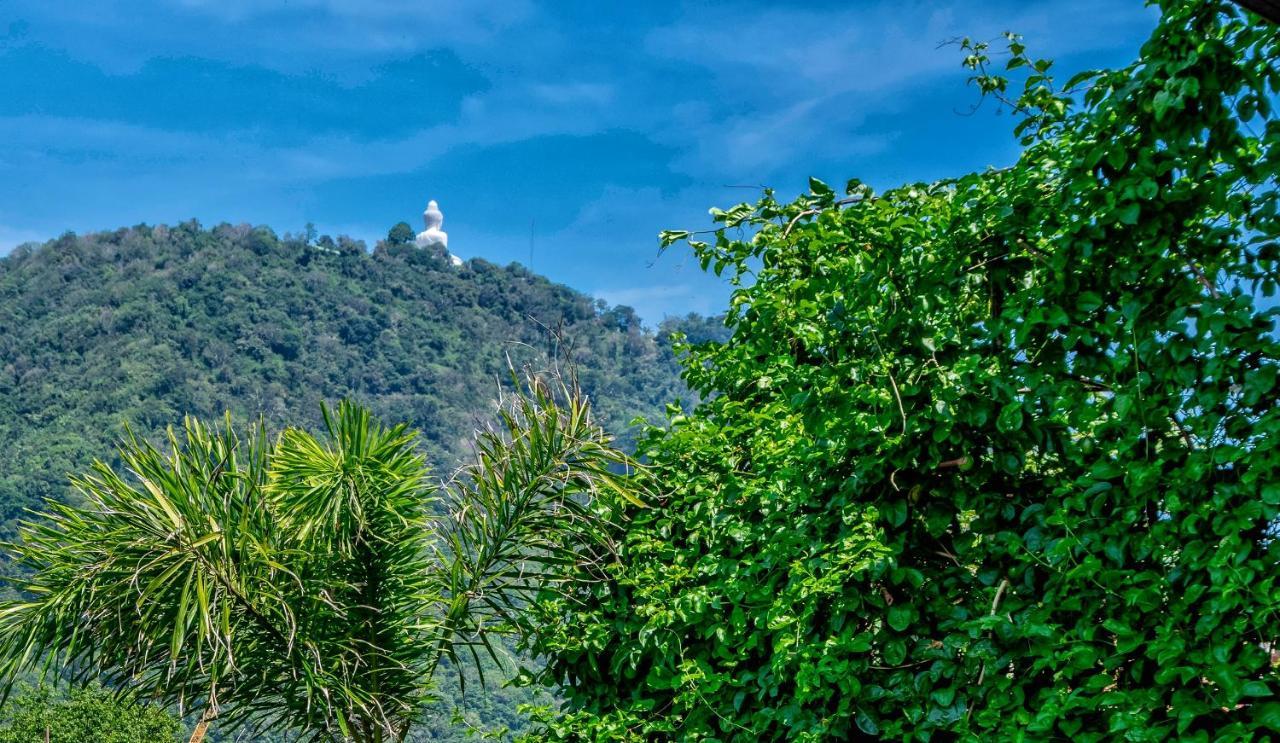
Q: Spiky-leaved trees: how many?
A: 1